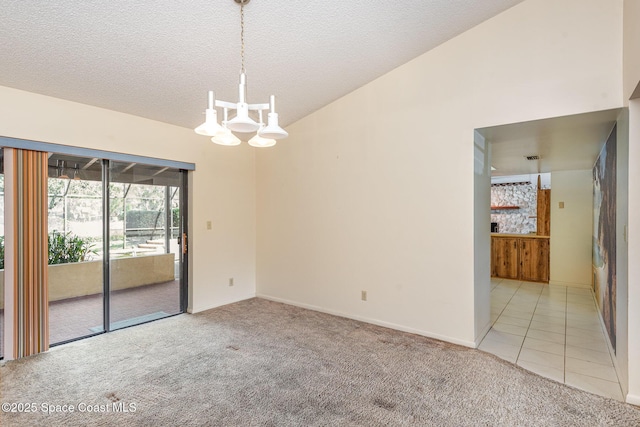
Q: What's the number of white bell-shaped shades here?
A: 5